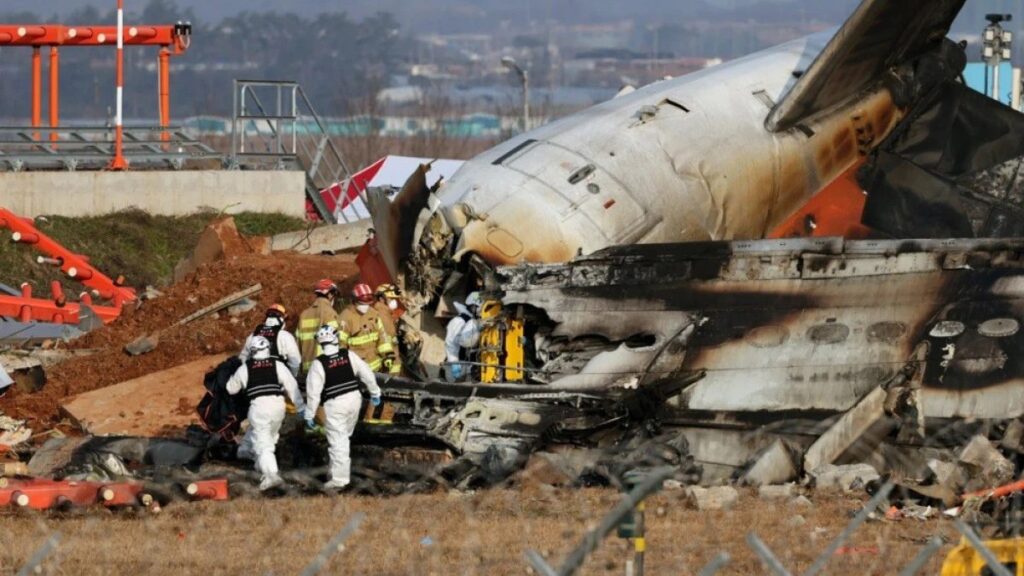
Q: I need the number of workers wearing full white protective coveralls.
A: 4